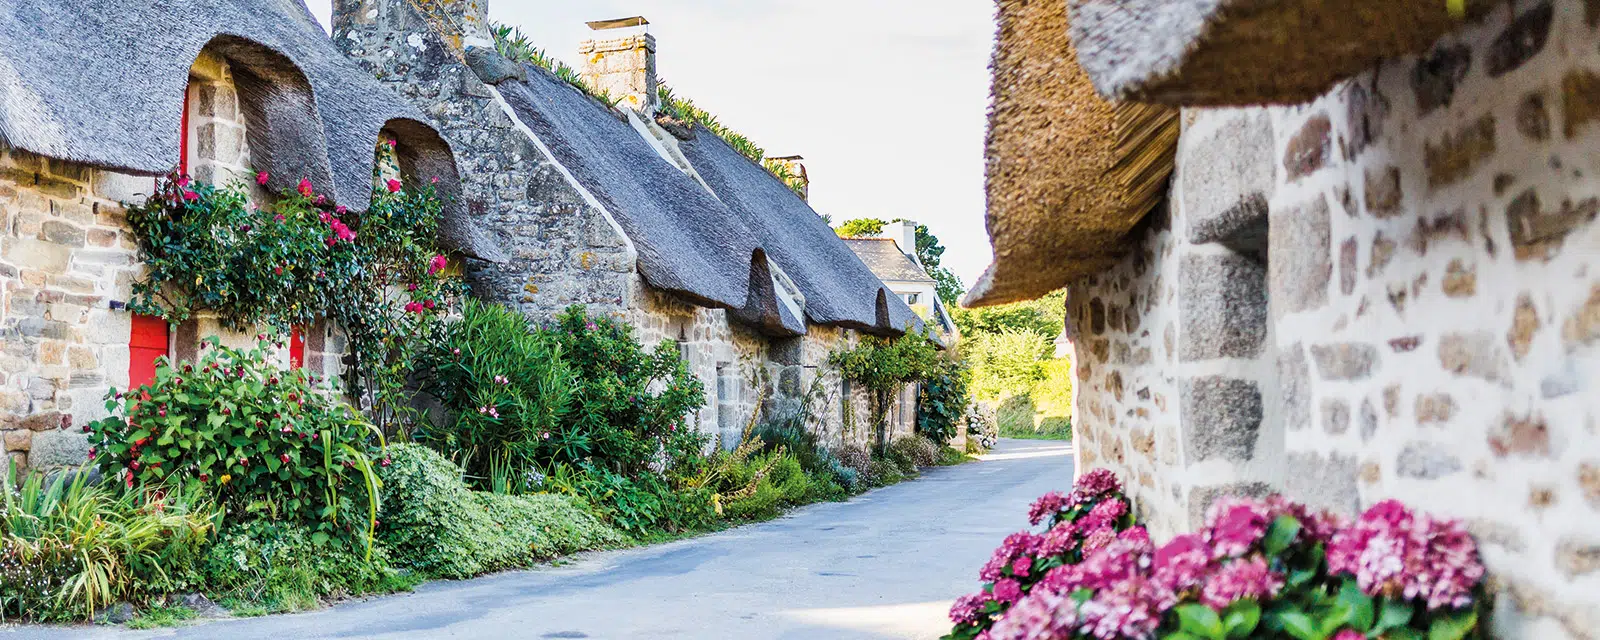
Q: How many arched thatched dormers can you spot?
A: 4